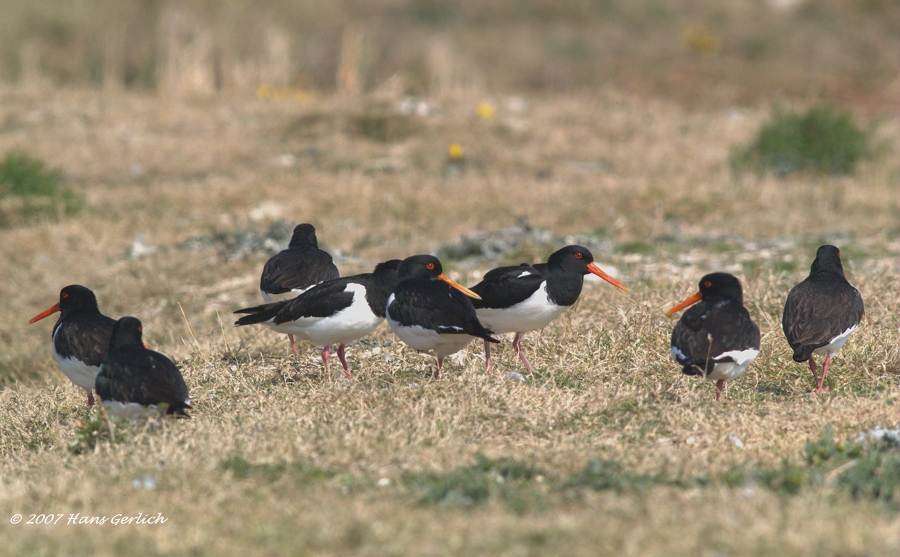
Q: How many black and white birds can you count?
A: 8